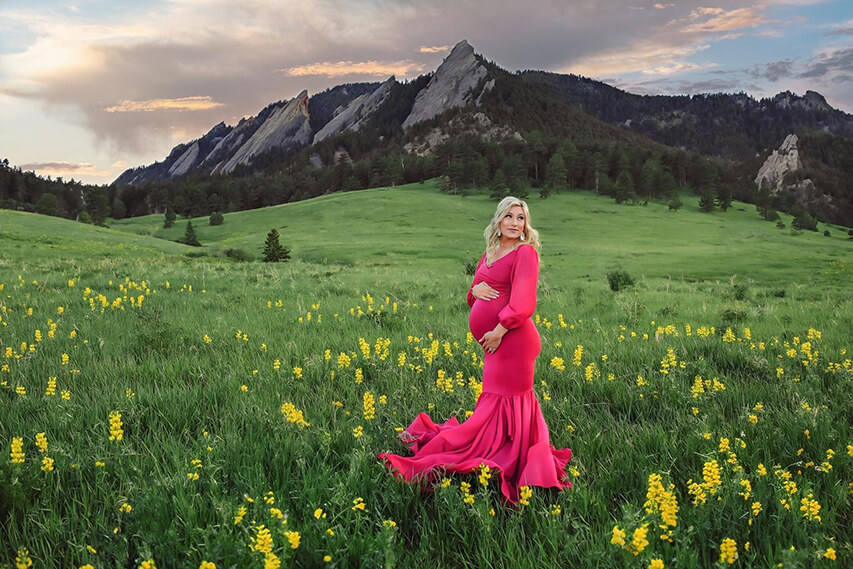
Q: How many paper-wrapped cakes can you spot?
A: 0